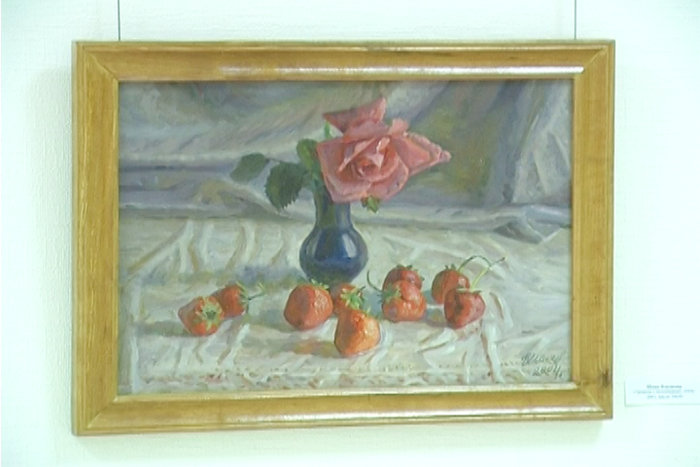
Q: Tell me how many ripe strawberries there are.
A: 9